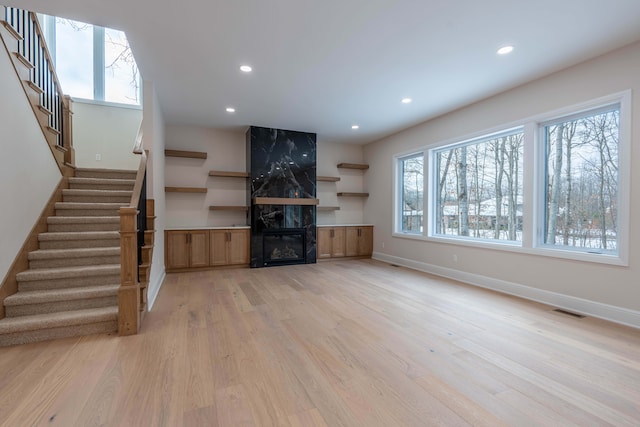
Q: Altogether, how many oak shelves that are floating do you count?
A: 8